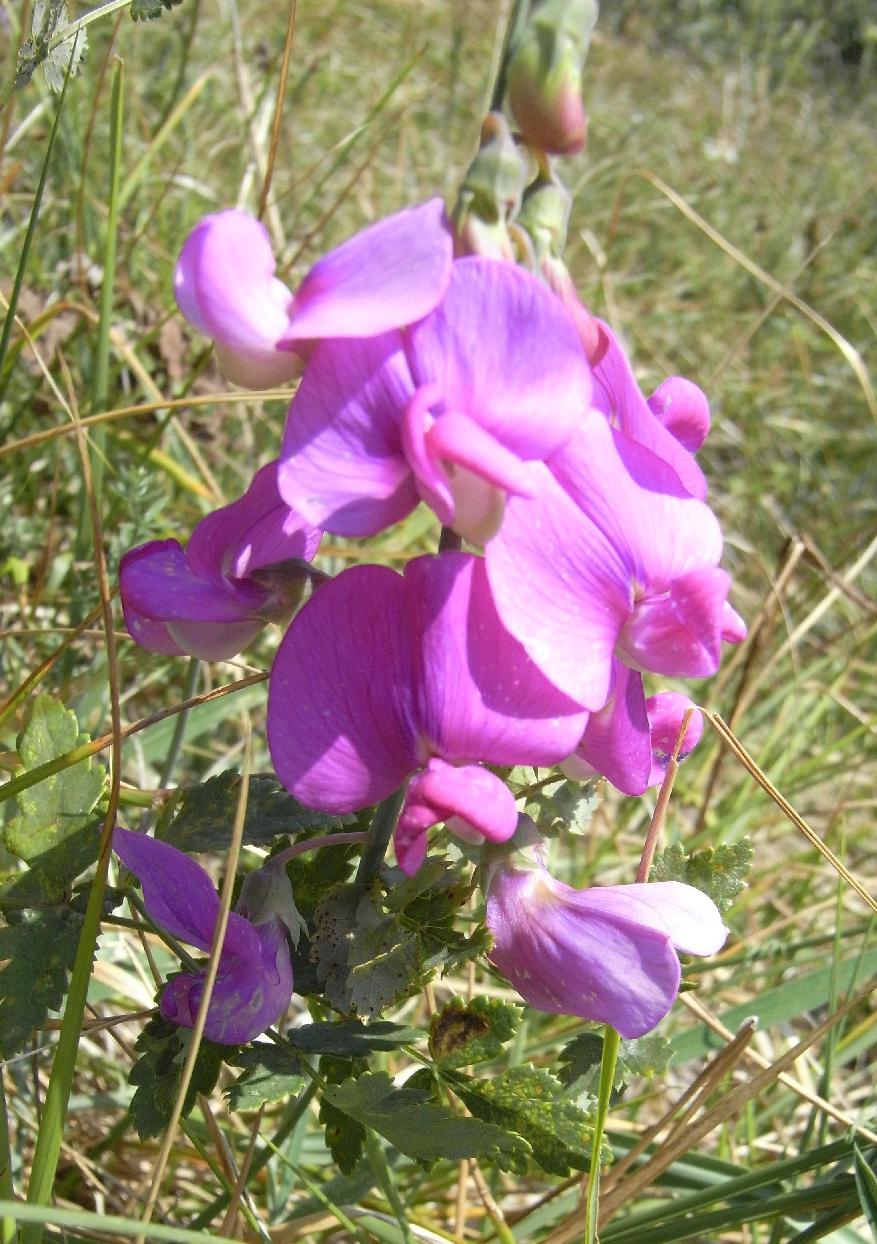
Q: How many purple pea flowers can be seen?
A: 9